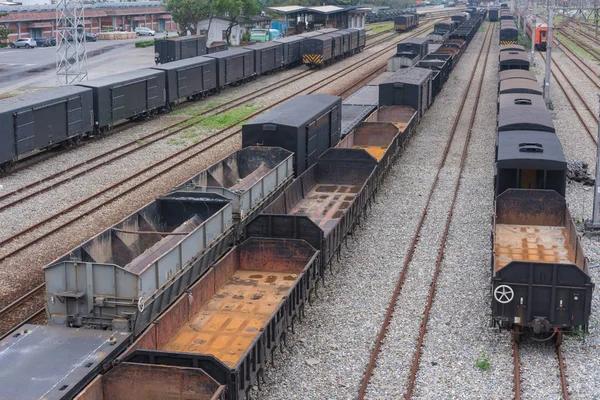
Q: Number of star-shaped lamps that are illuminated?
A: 0